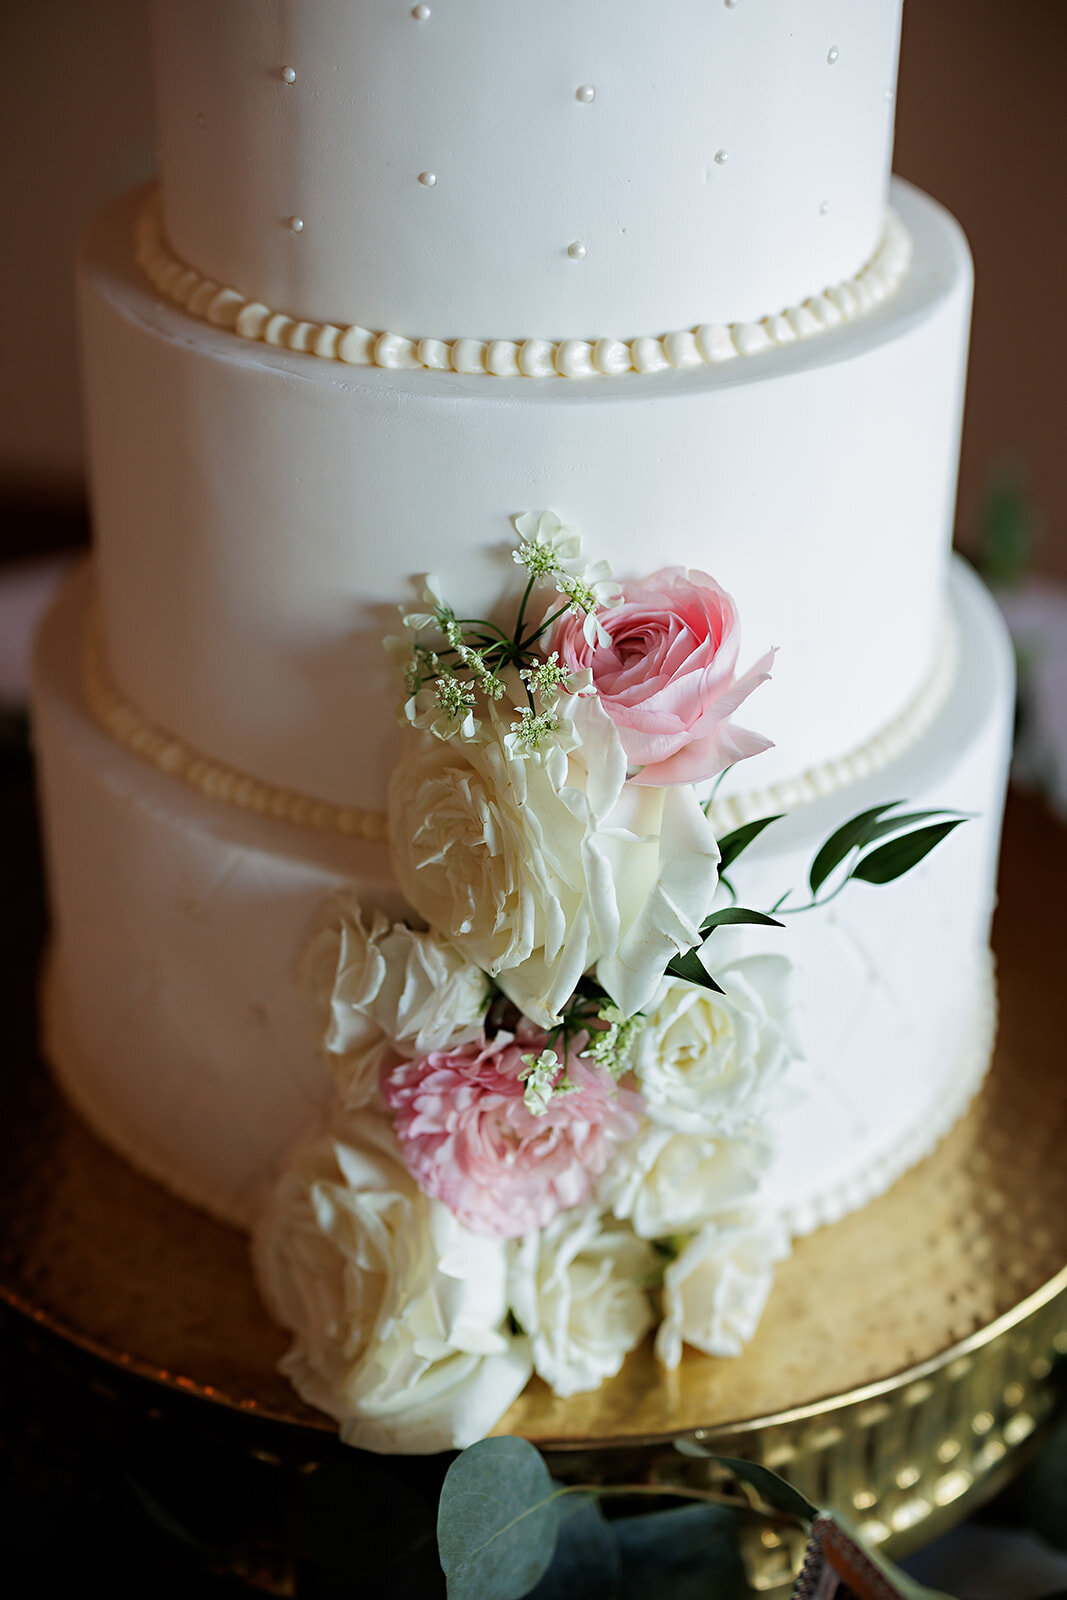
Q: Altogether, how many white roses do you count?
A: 7